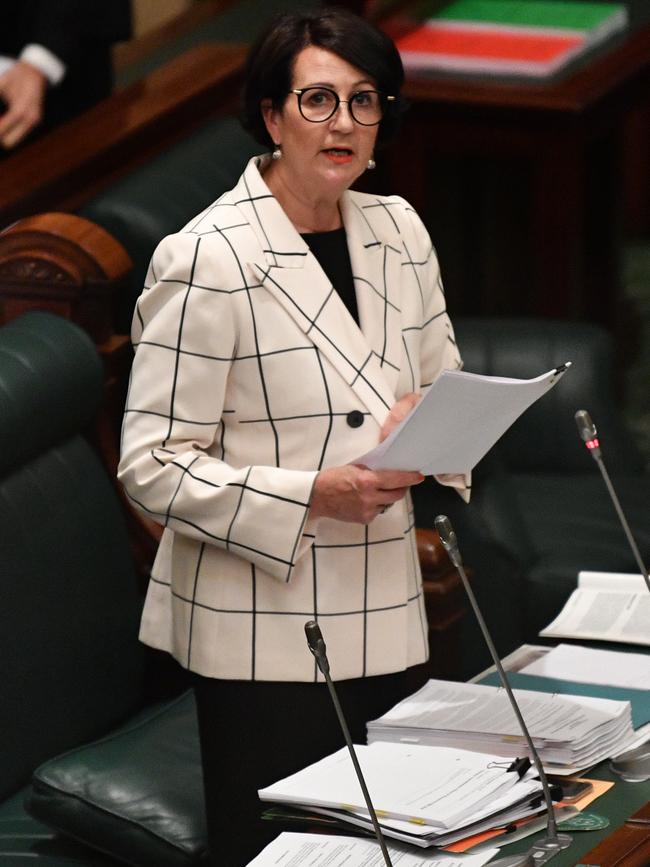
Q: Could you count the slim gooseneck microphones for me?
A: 3